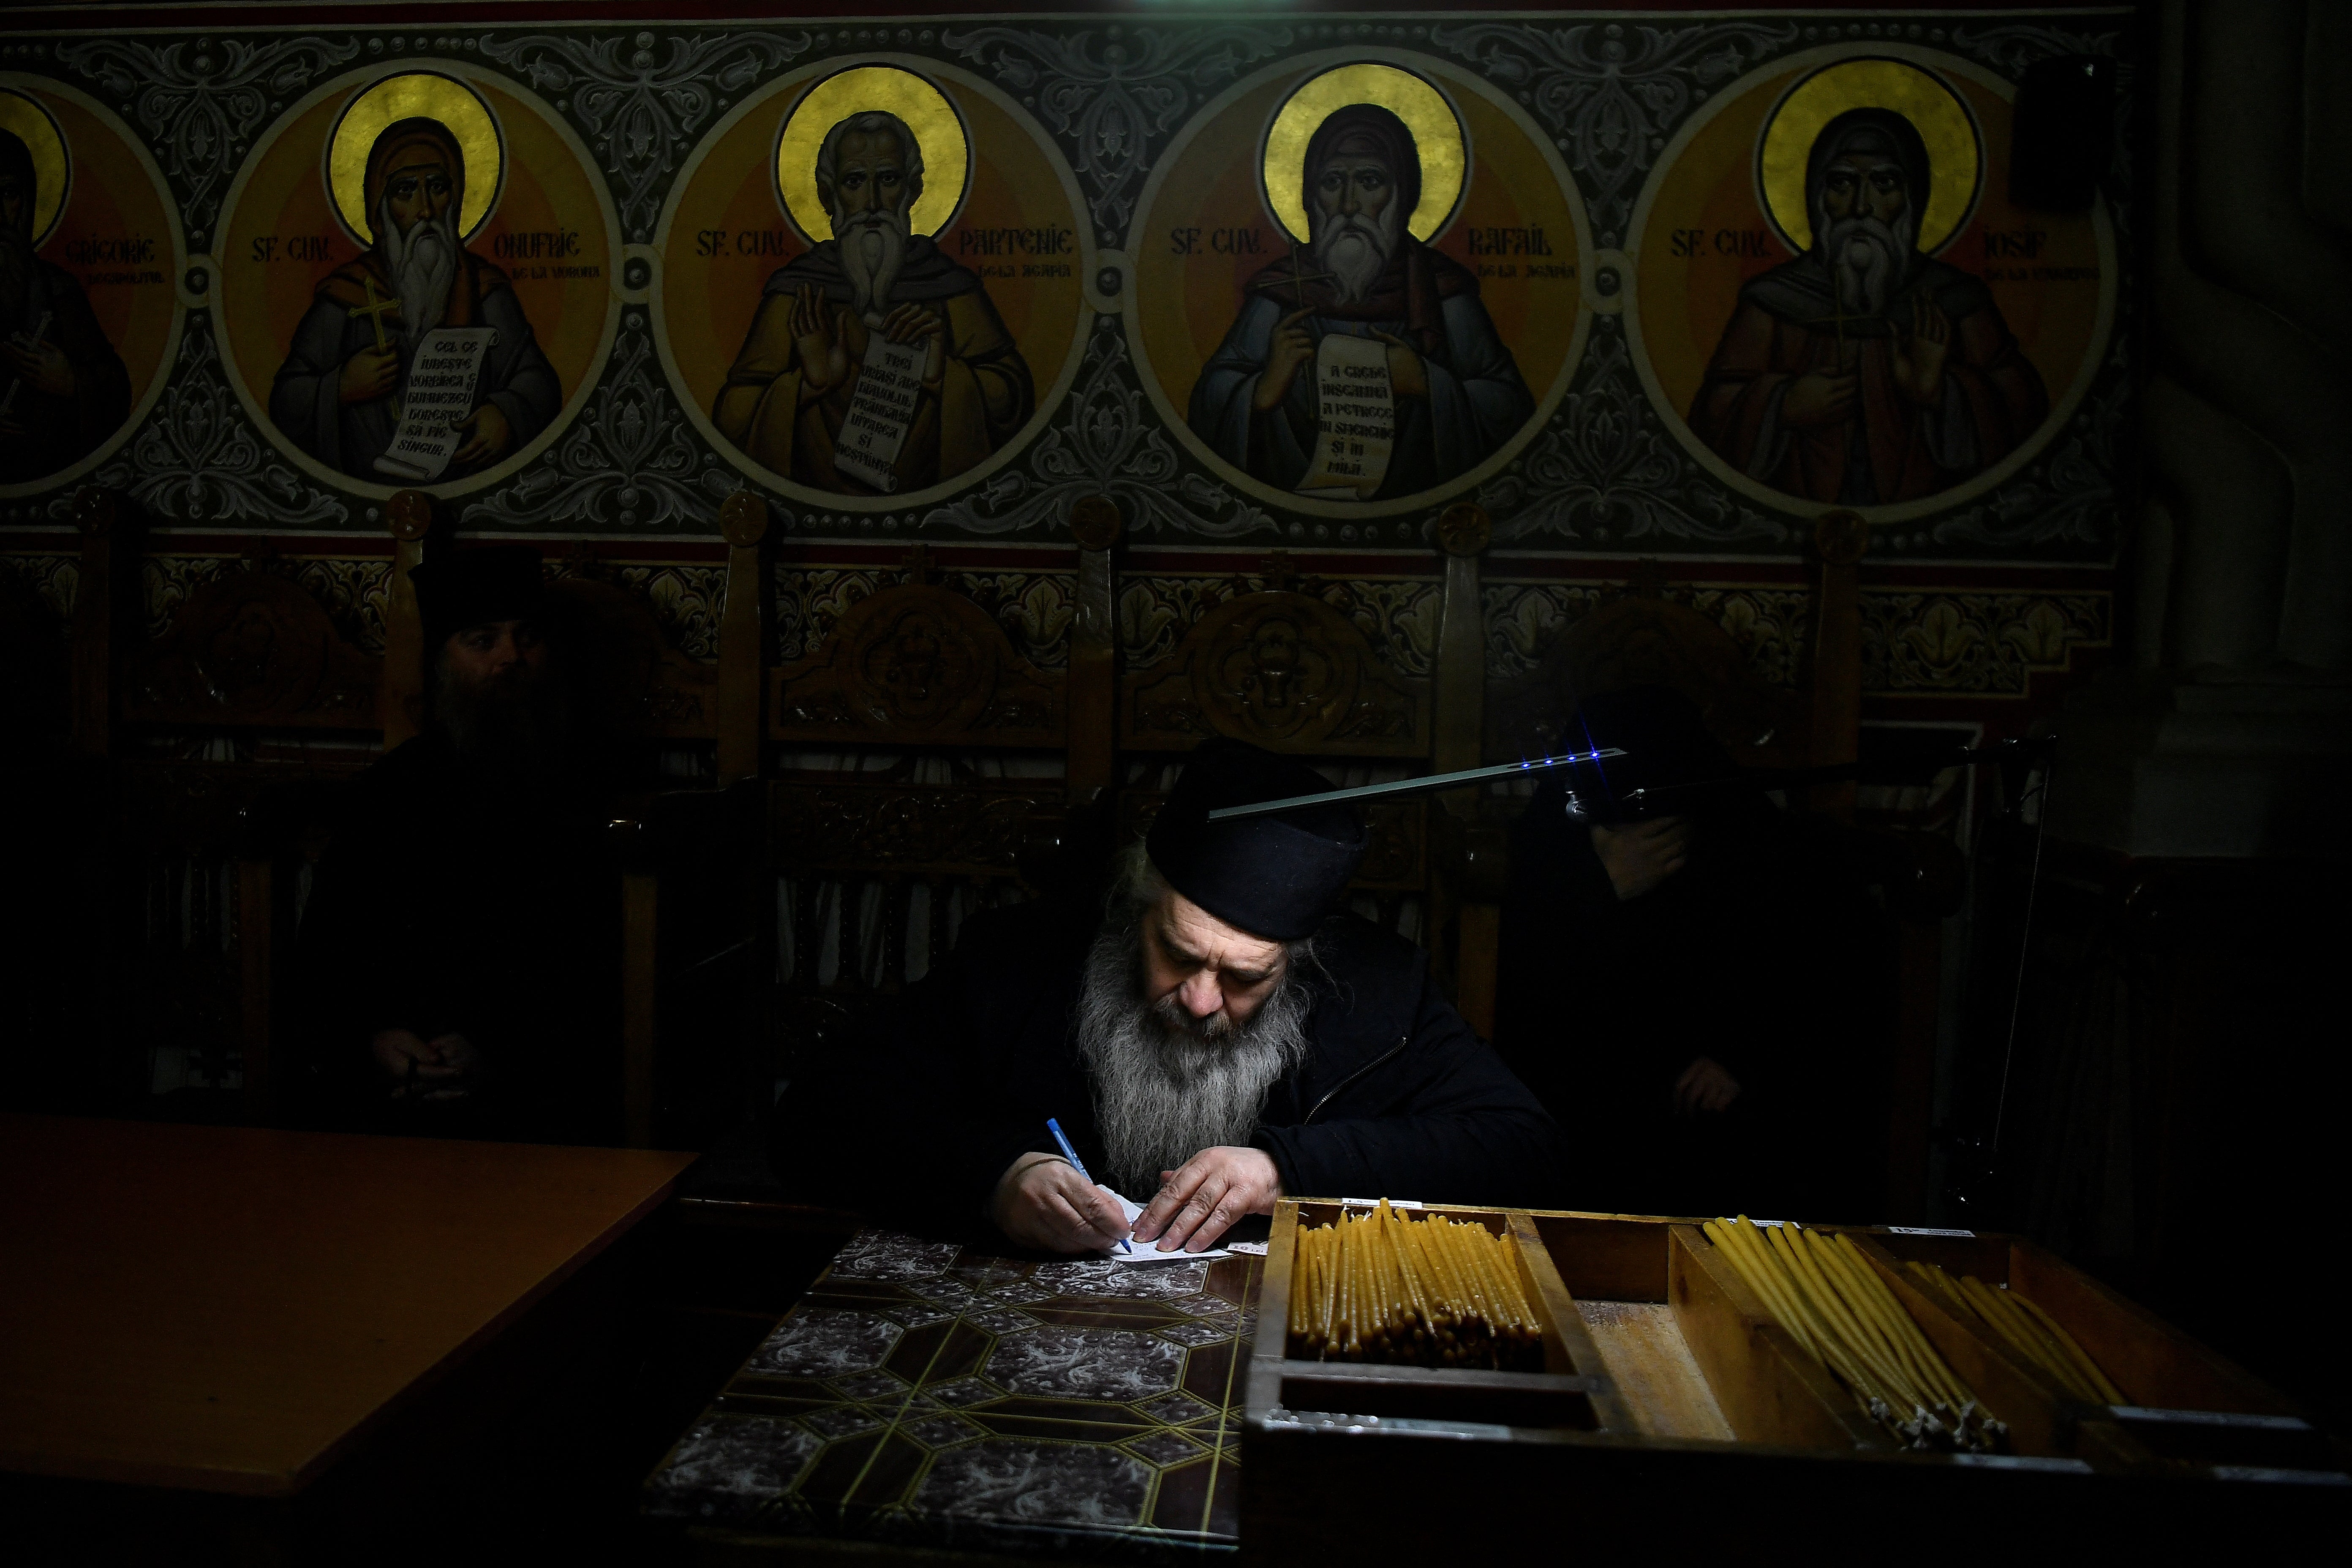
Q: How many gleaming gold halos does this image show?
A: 5